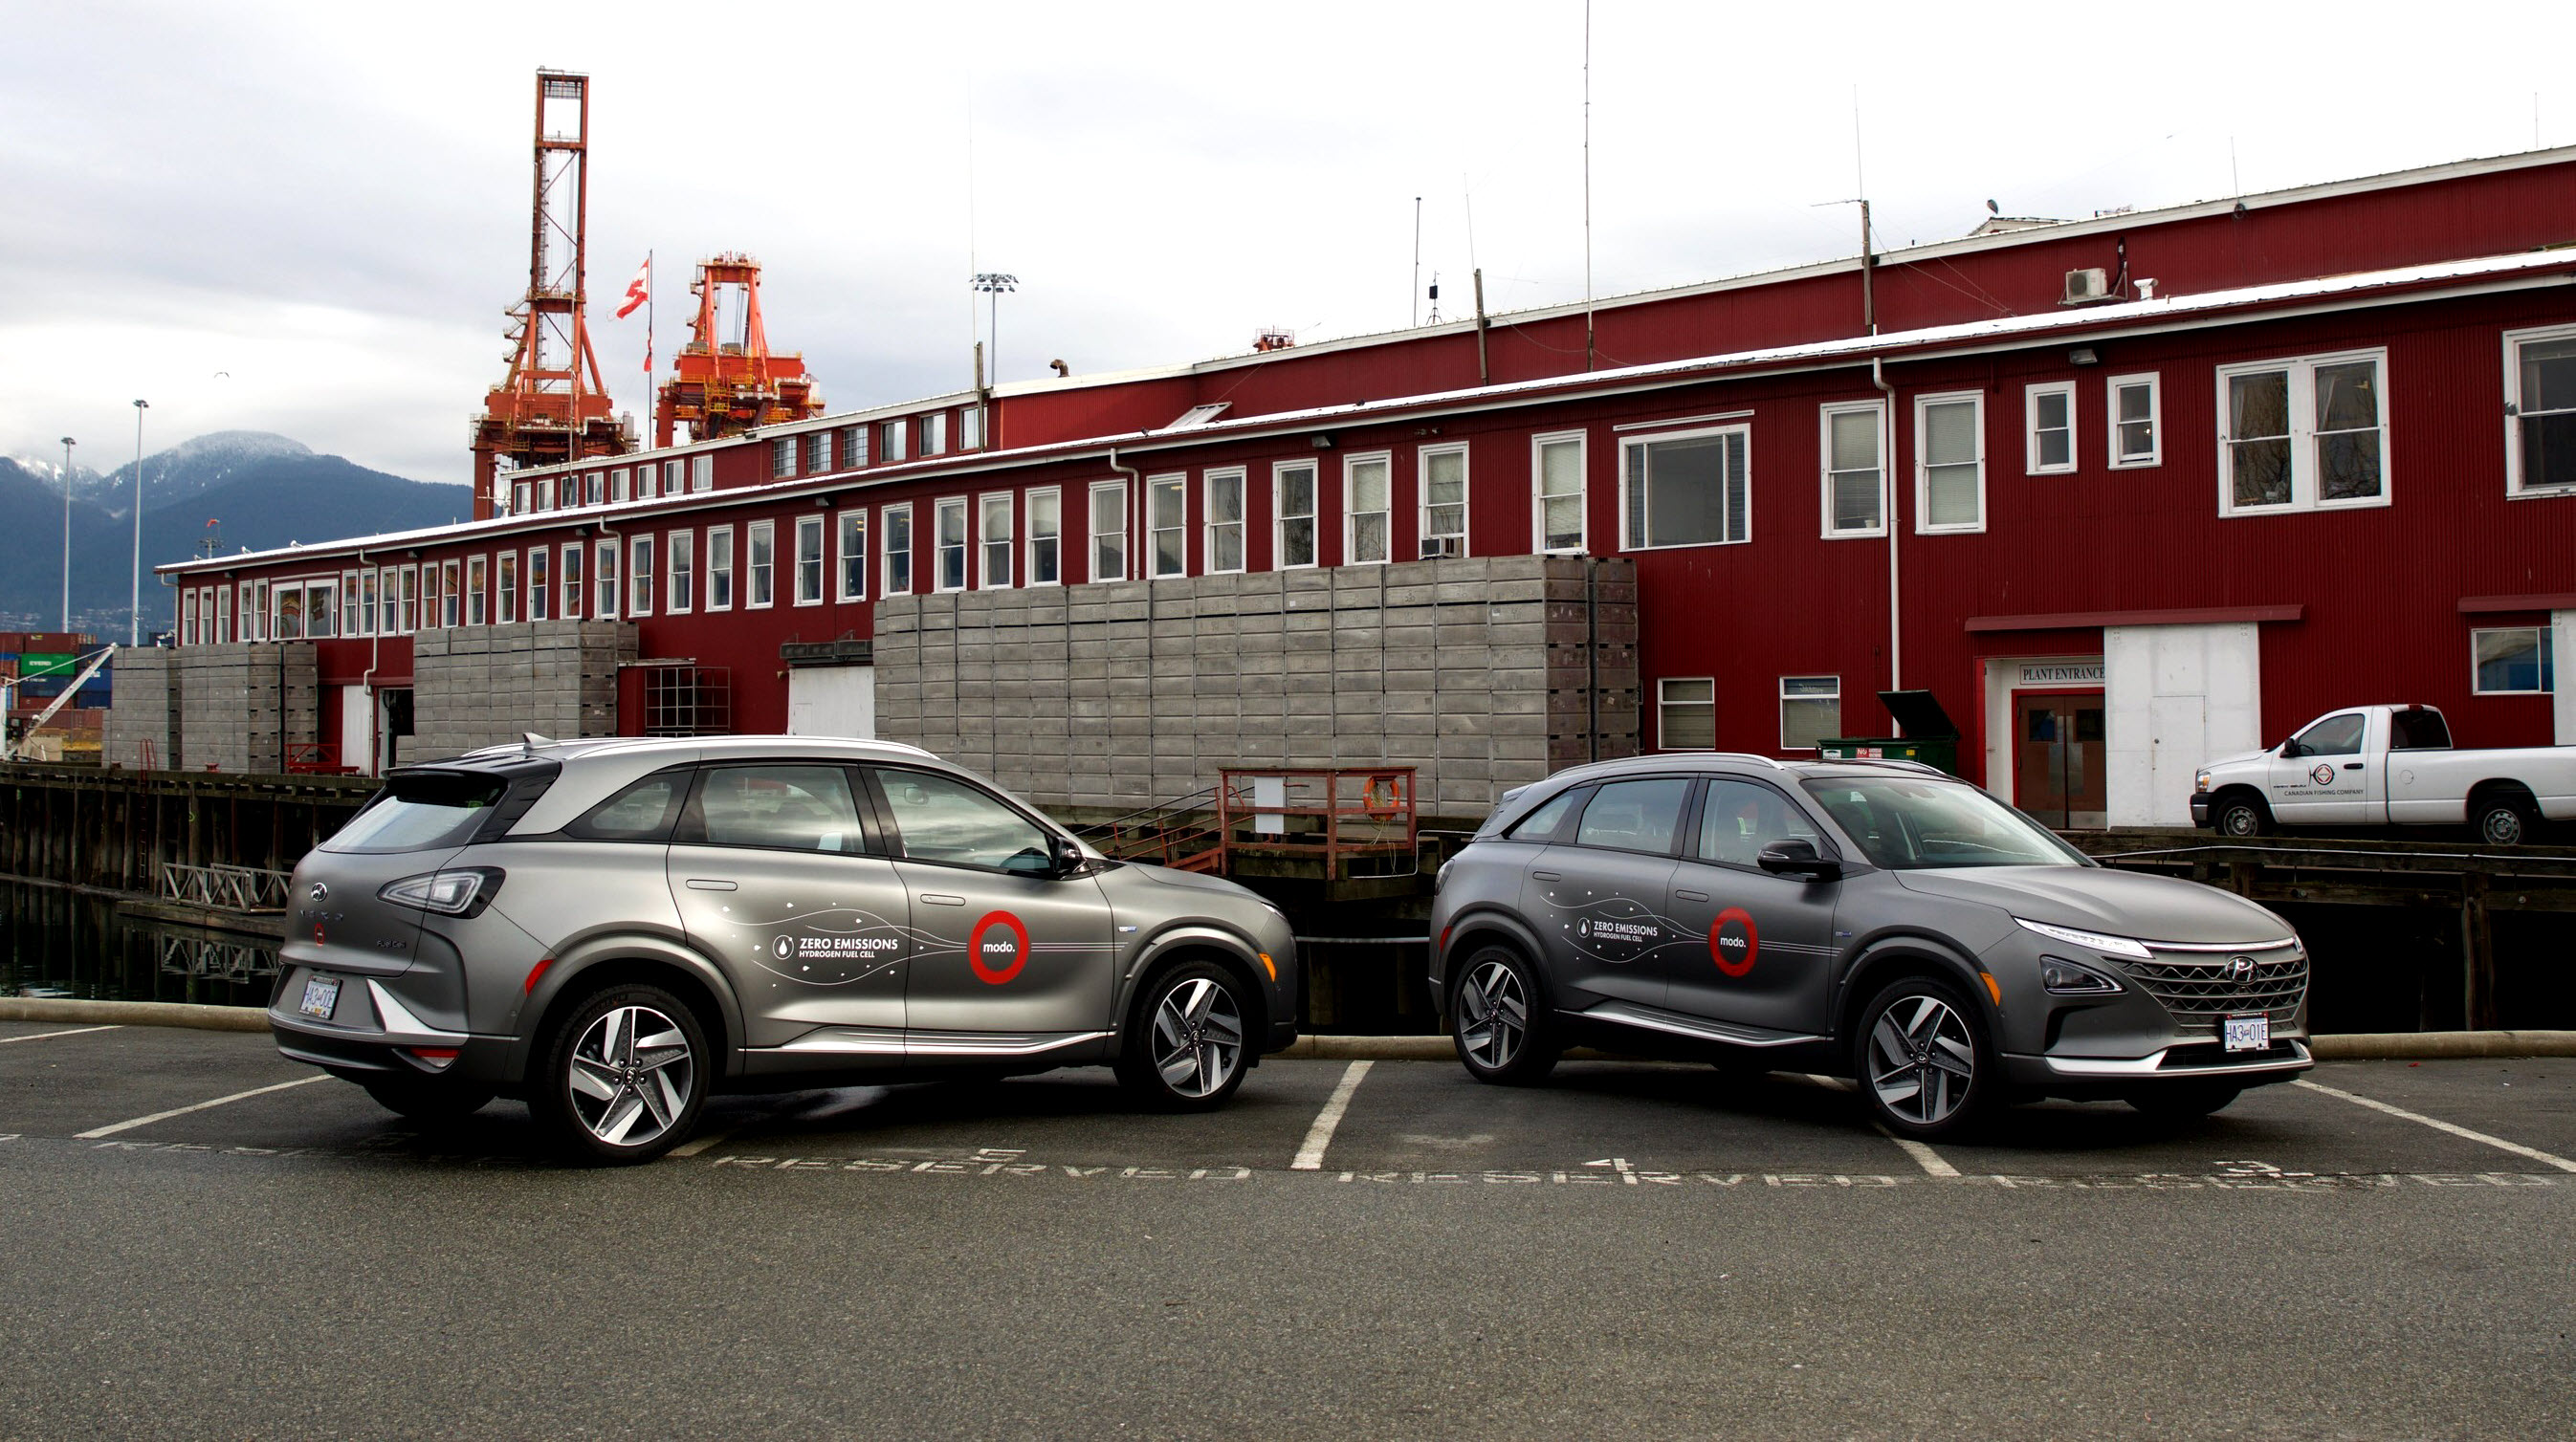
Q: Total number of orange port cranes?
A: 2